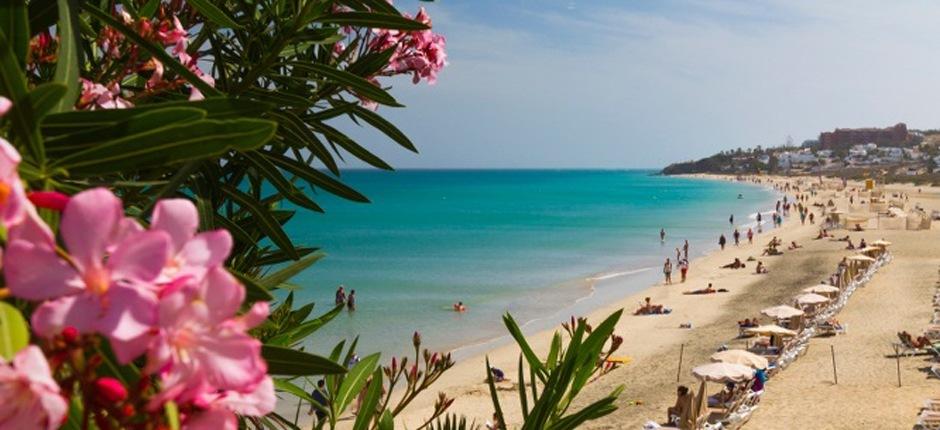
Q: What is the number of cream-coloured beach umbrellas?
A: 9